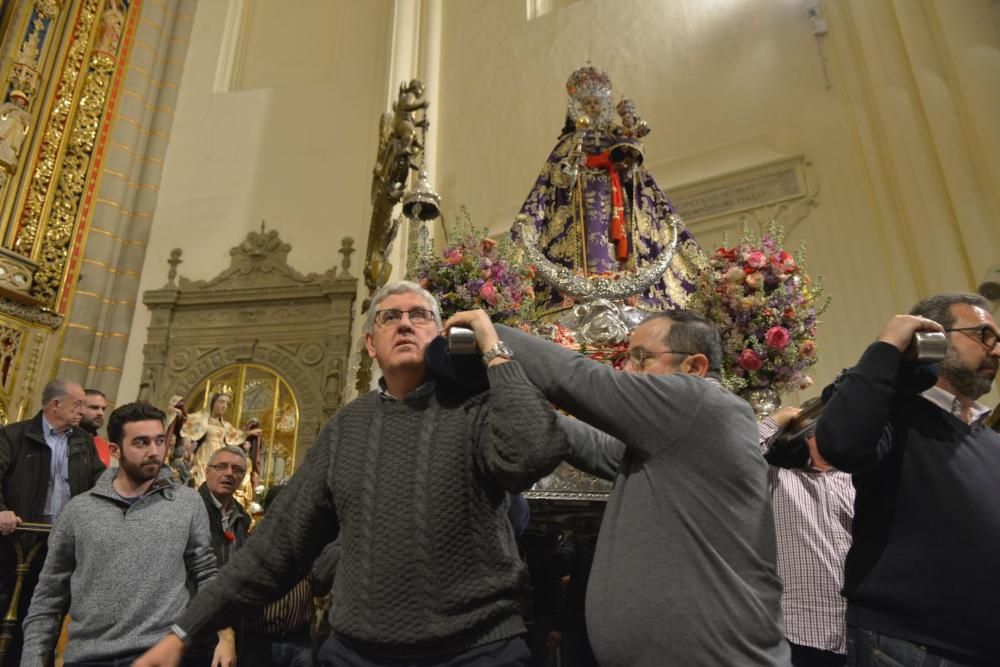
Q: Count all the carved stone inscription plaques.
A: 1